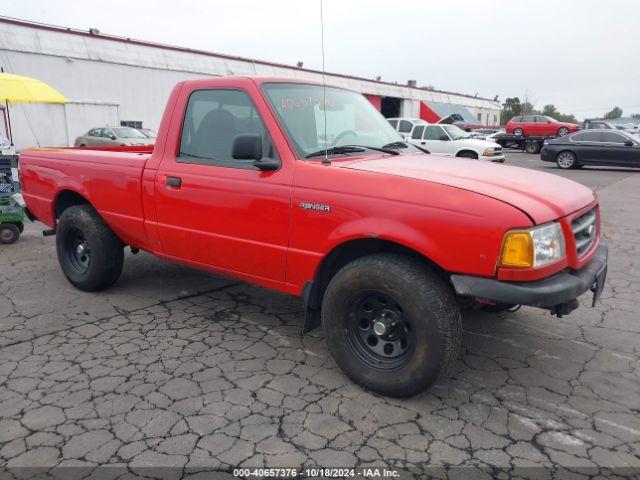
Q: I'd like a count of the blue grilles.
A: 0